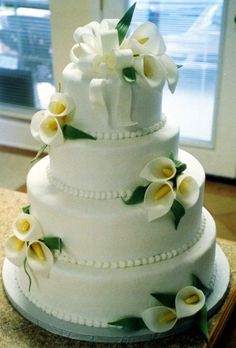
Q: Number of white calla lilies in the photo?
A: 14